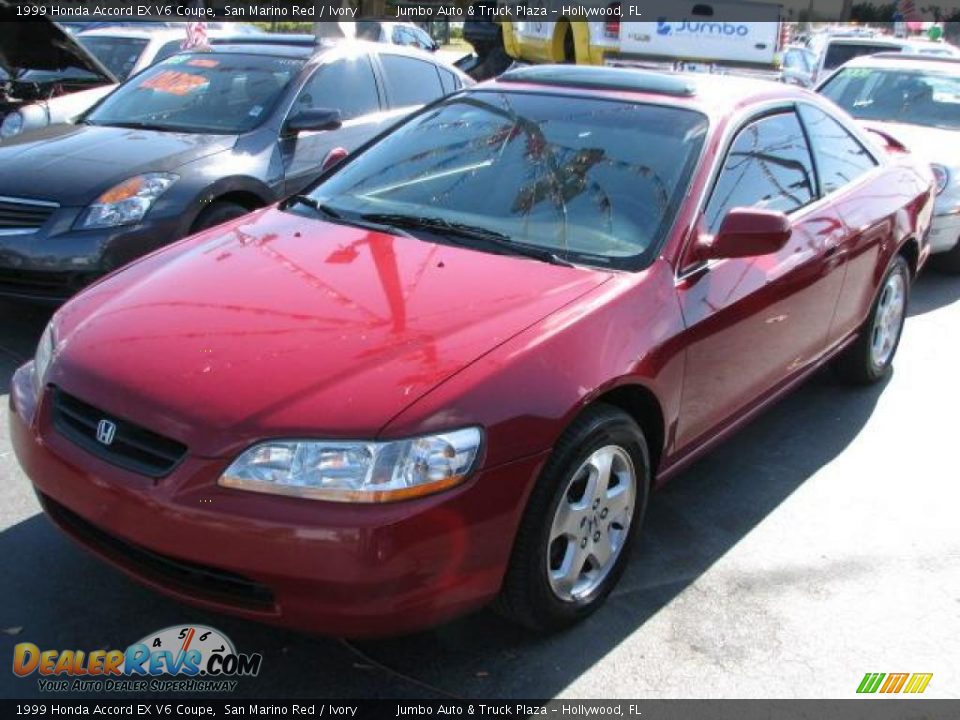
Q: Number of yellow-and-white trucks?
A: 1